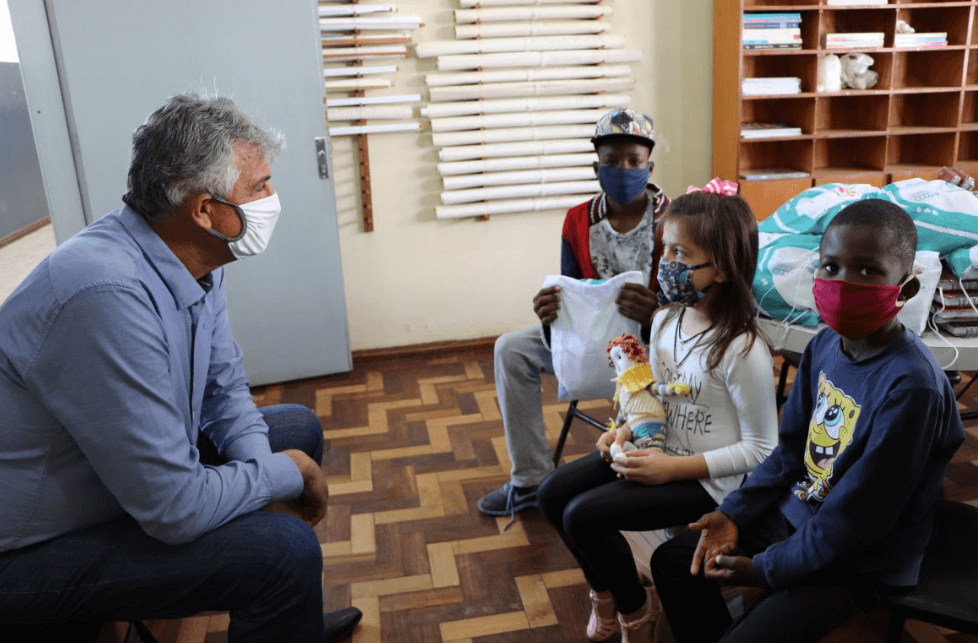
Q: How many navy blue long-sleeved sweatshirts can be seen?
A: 1